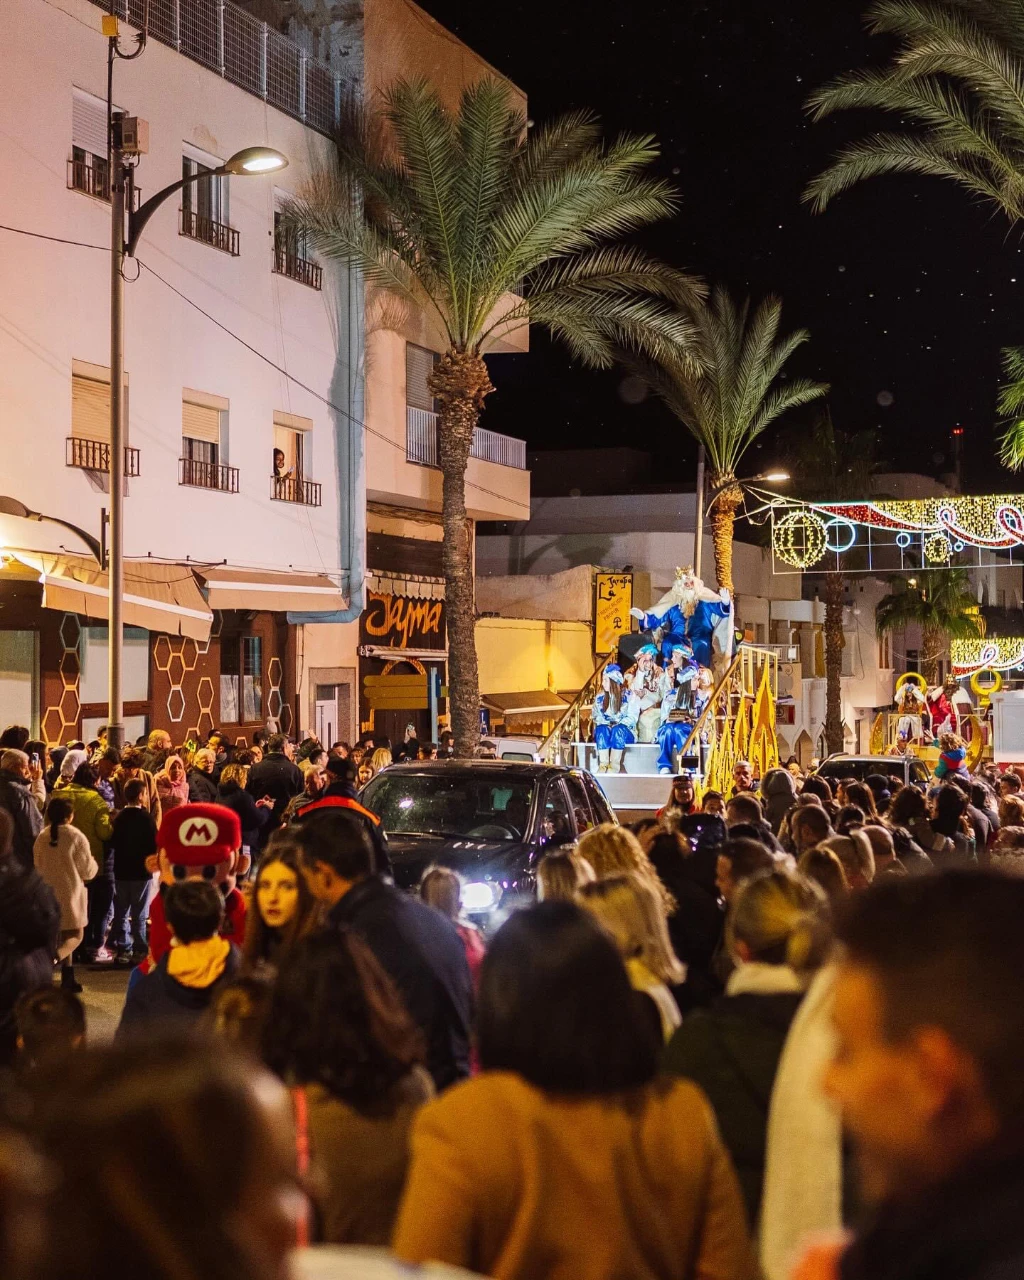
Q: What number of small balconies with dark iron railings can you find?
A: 6